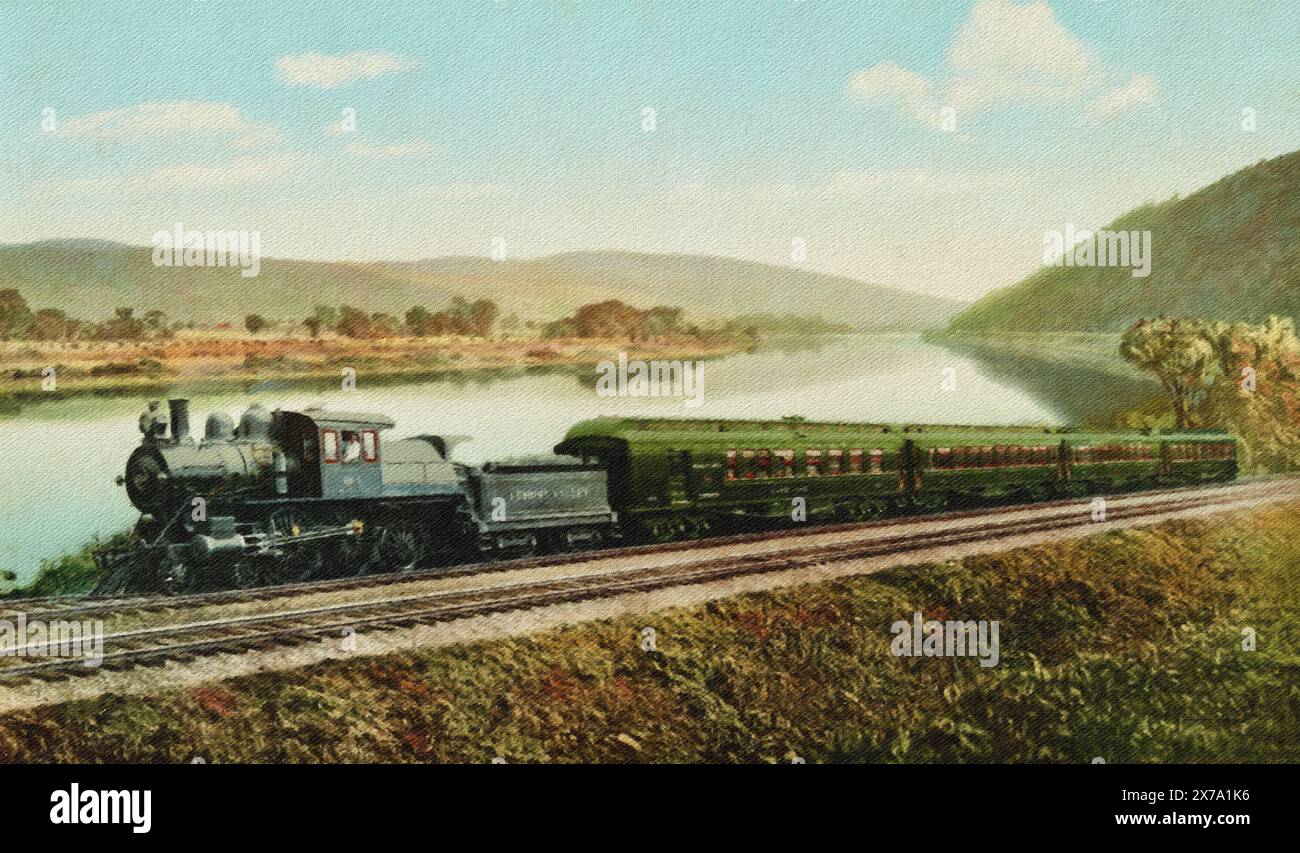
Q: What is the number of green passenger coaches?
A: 4